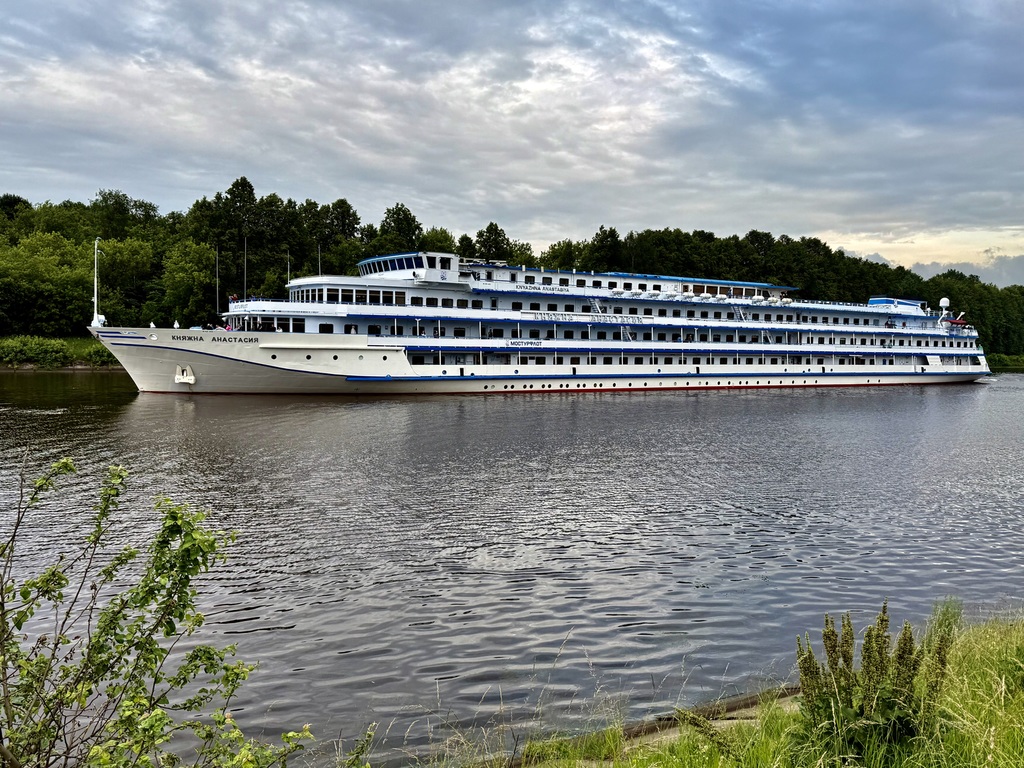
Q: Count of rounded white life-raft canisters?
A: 10